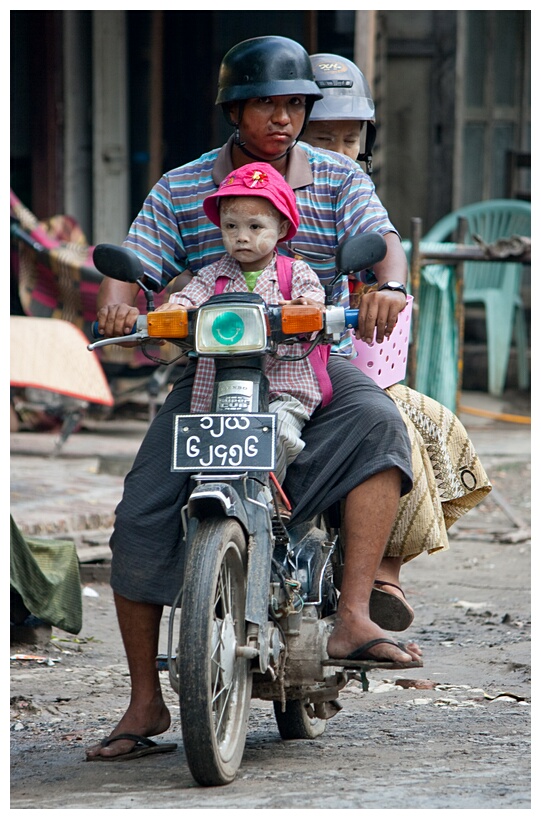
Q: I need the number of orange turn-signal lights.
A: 2